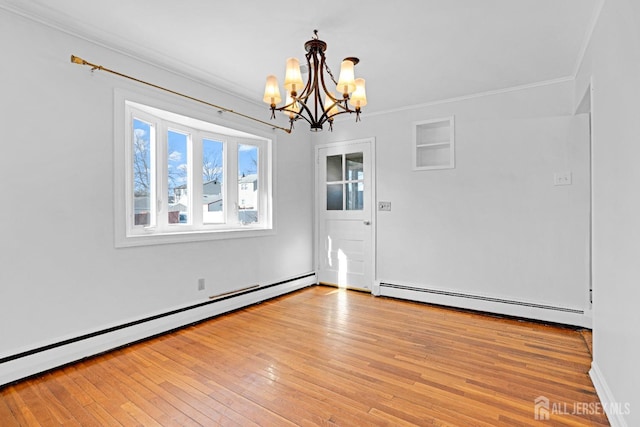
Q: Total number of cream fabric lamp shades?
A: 6